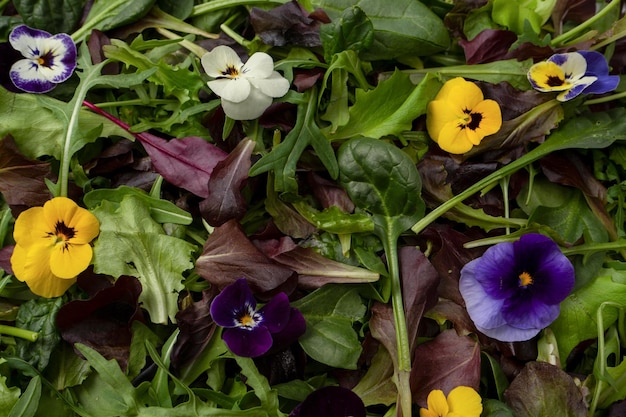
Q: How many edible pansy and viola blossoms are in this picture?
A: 9